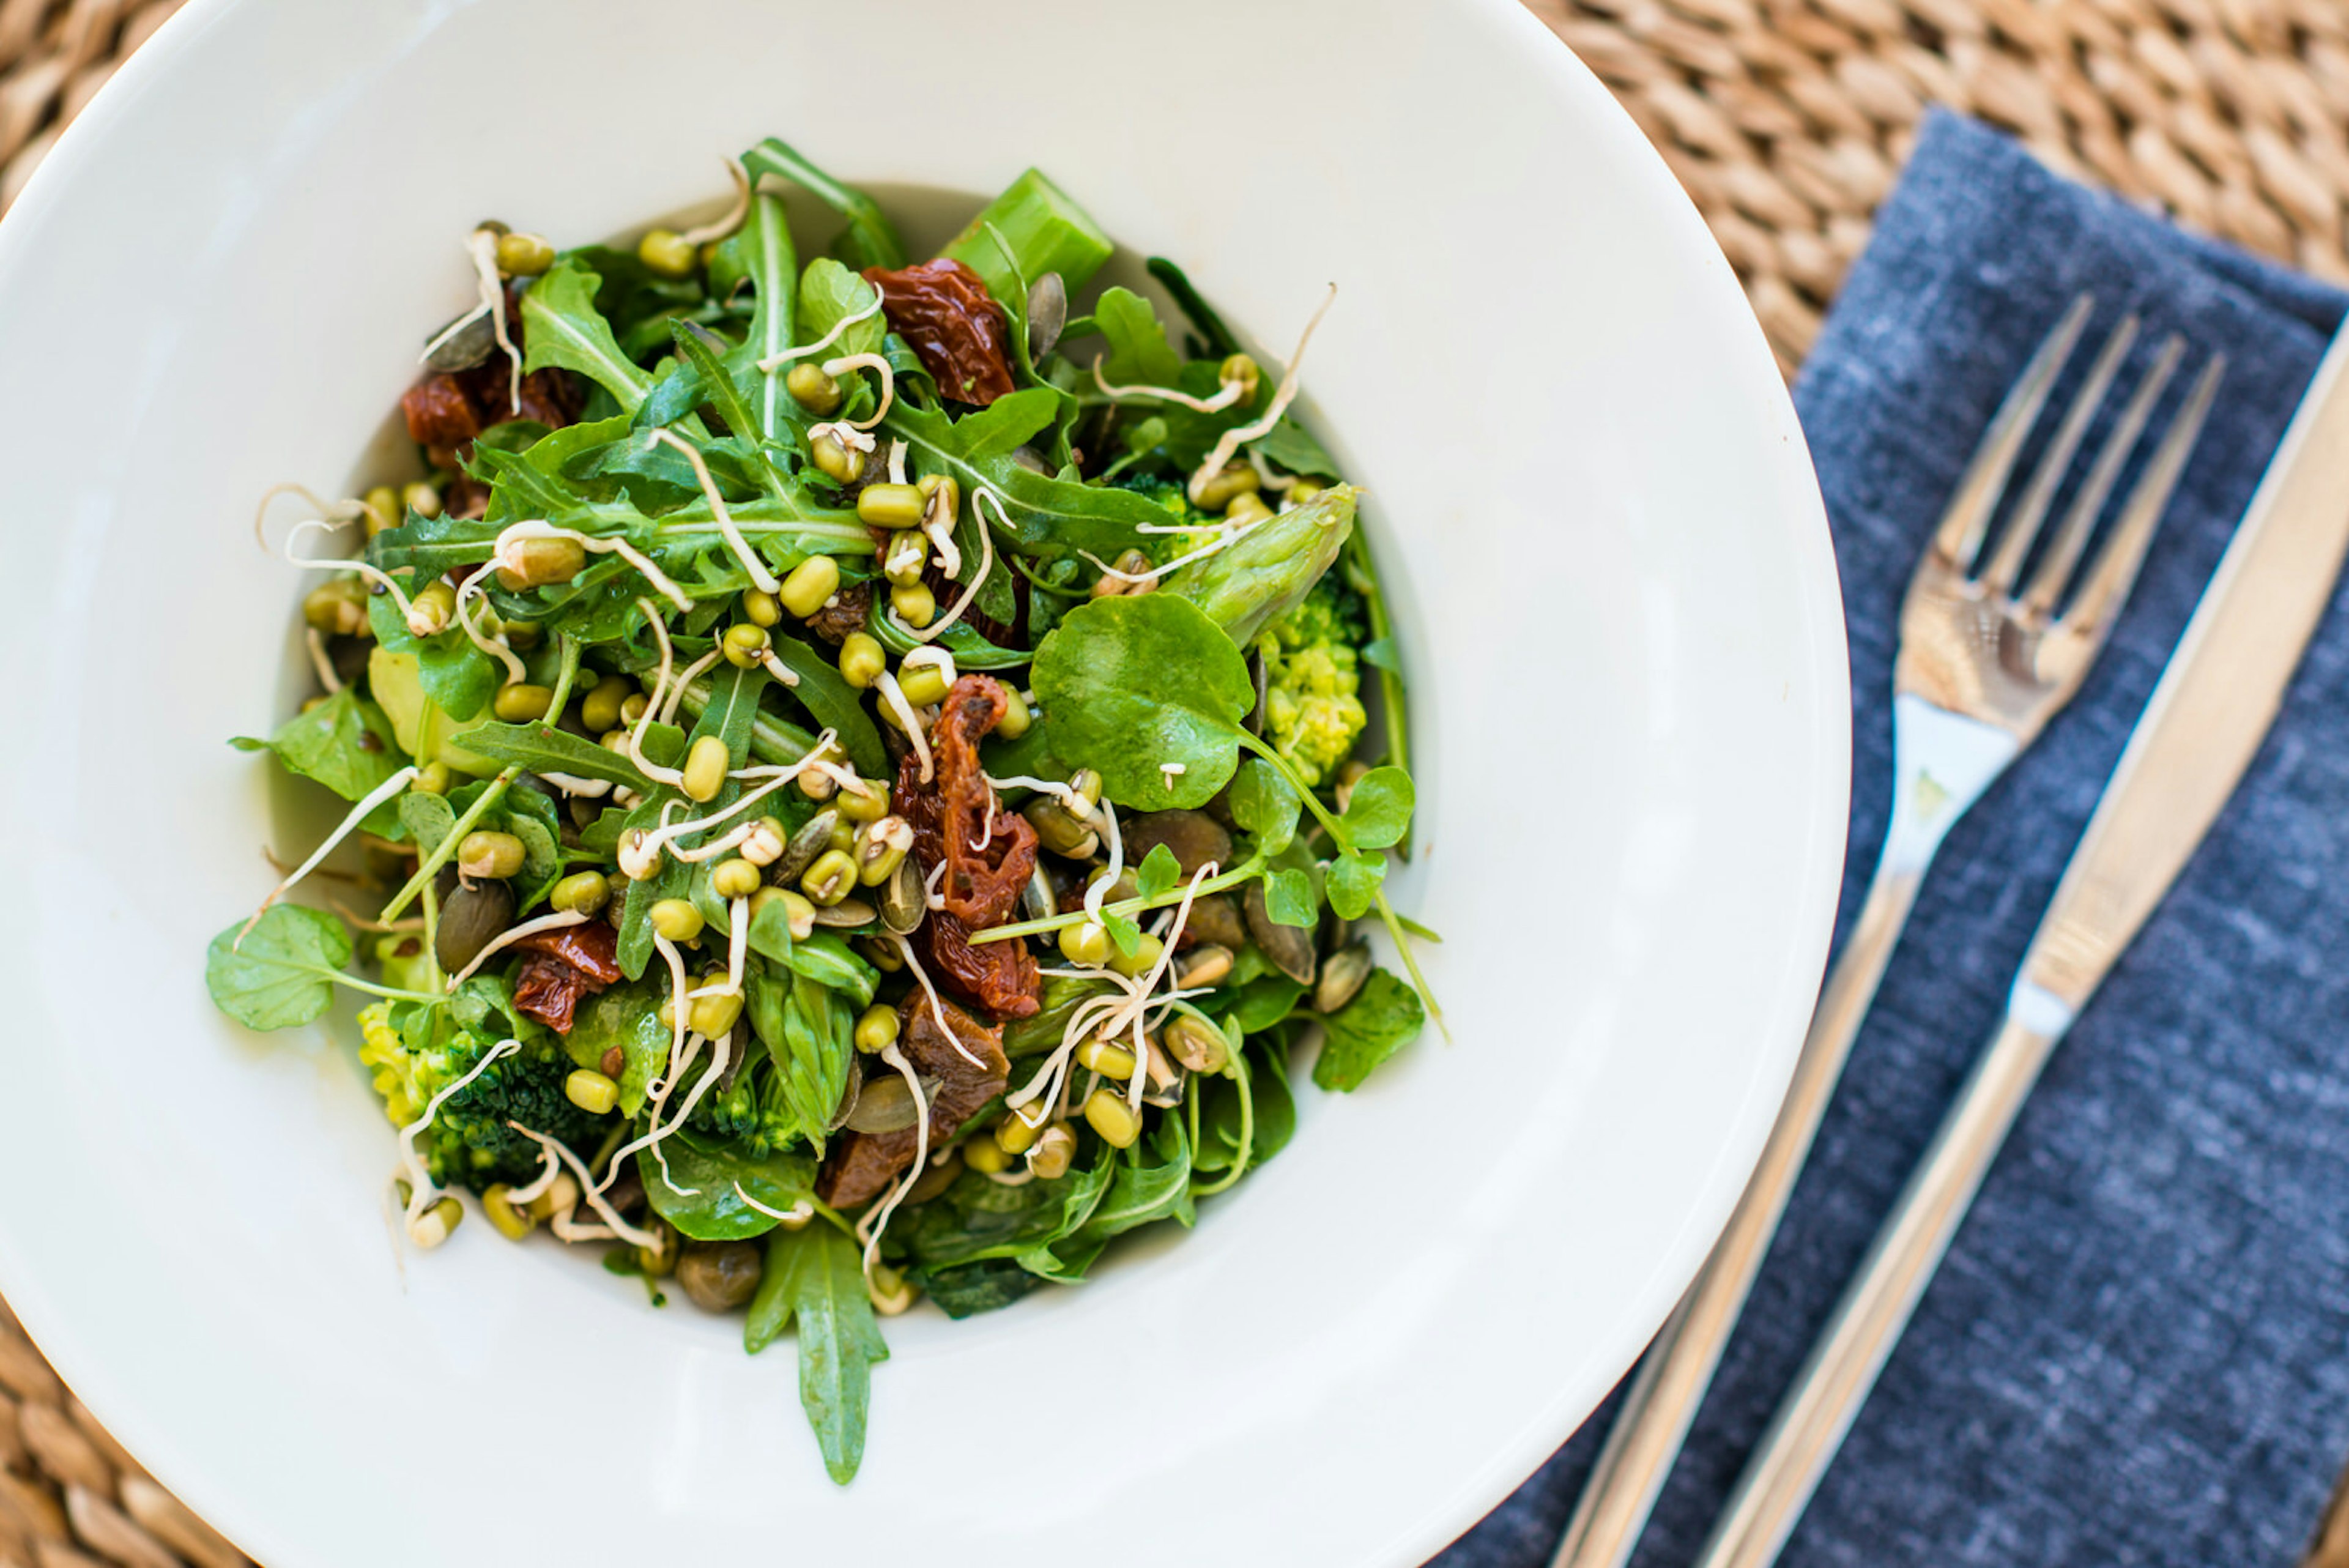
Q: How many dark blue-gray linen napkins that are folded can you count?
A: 1